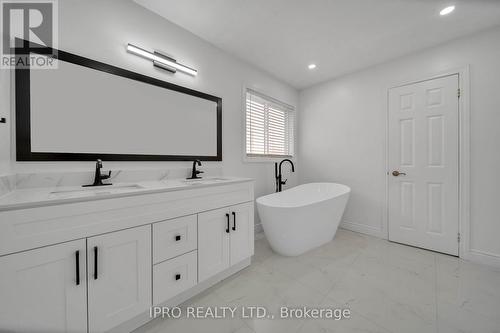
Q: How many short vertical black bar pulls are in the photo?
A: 4